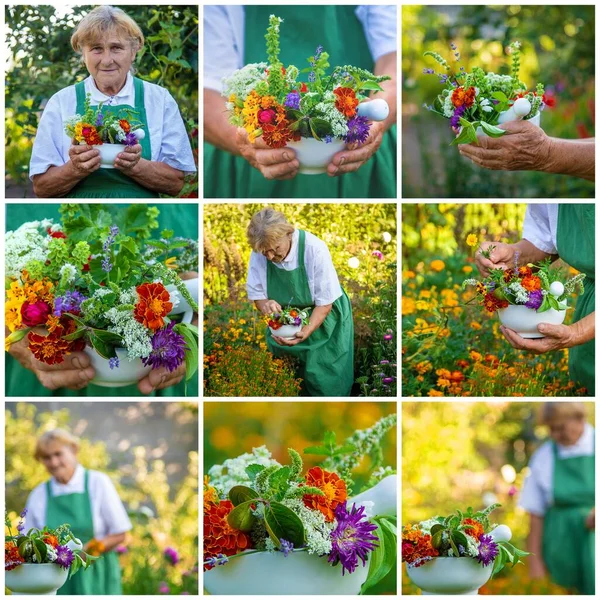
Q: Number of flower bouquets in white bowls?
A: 9